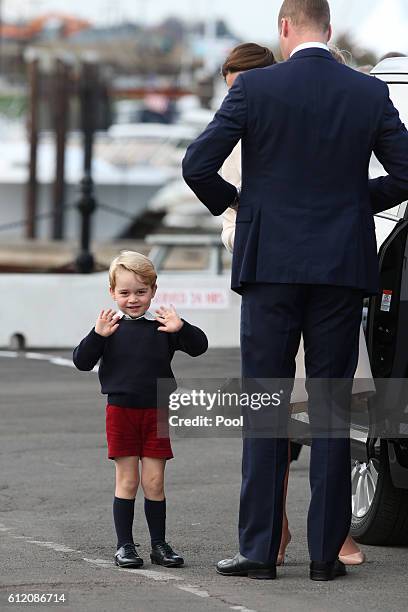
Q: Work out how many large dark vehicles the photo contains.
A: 1